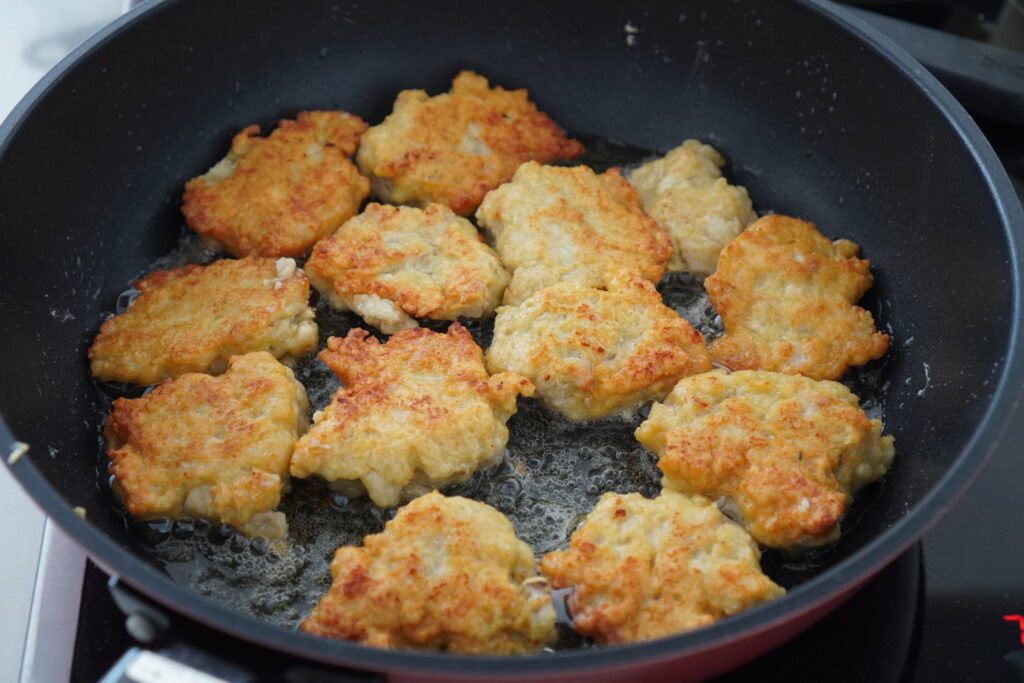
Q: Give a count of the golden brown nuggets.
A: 13